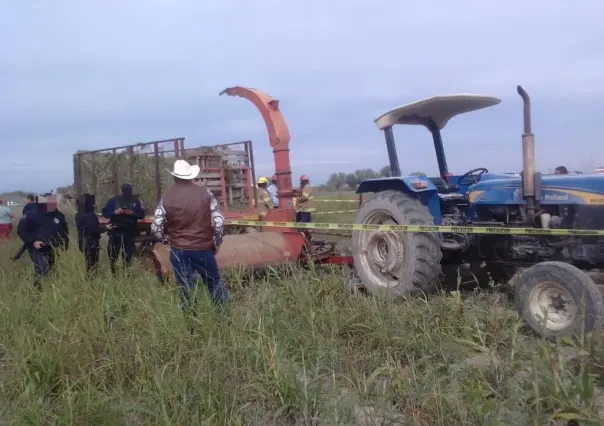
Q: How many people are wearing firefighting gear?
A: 2